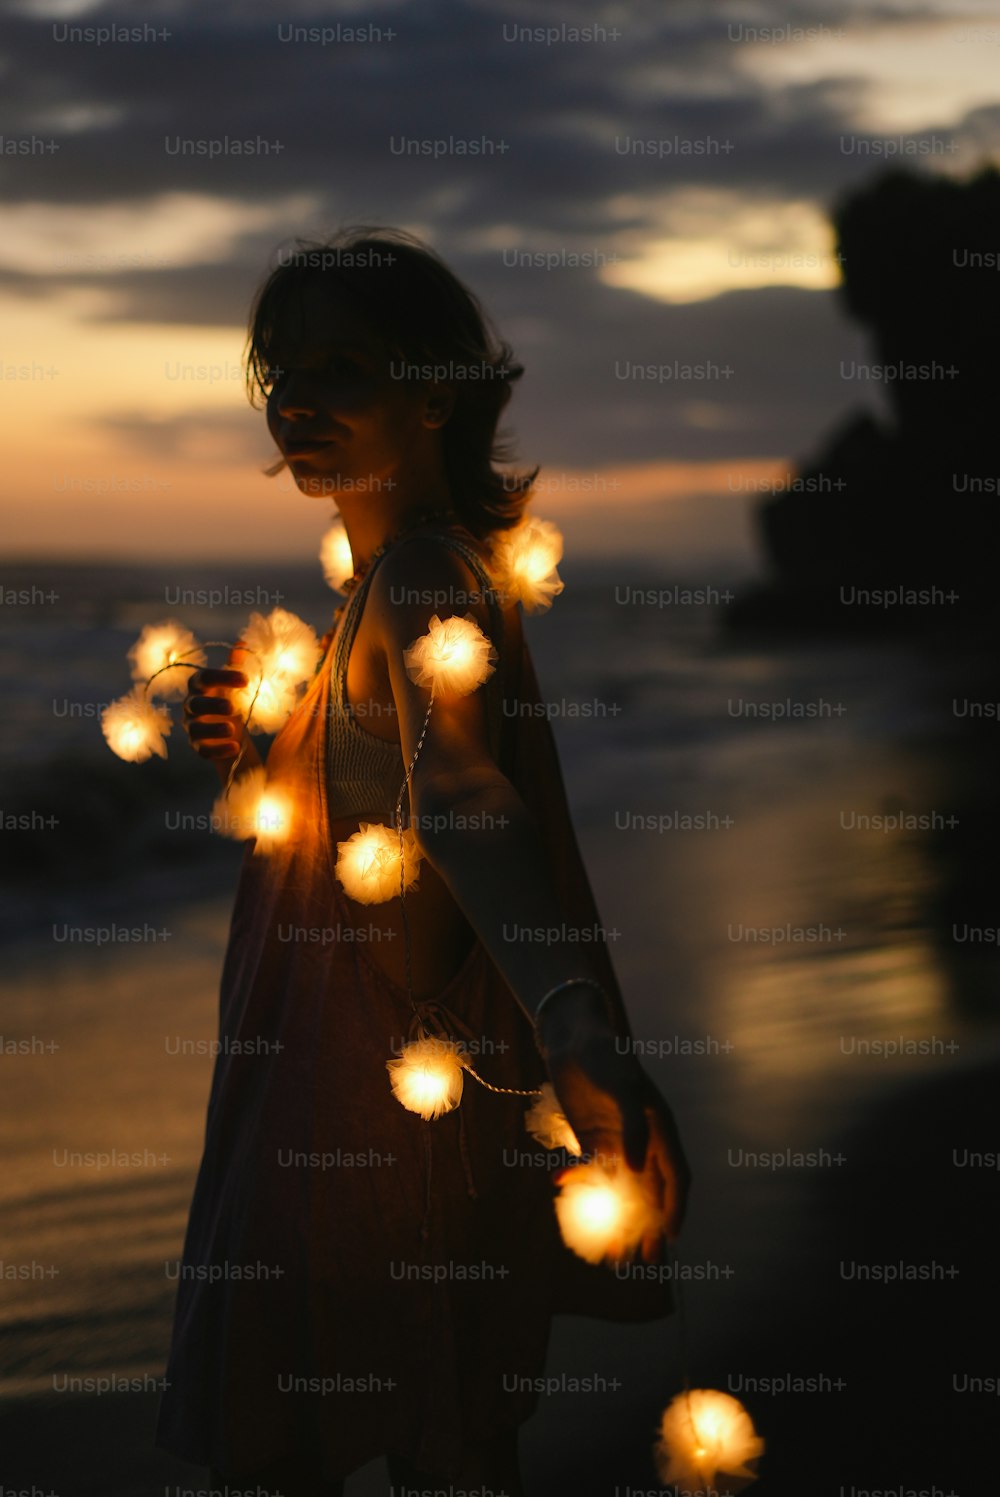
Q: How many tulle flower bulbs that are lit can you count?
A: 13